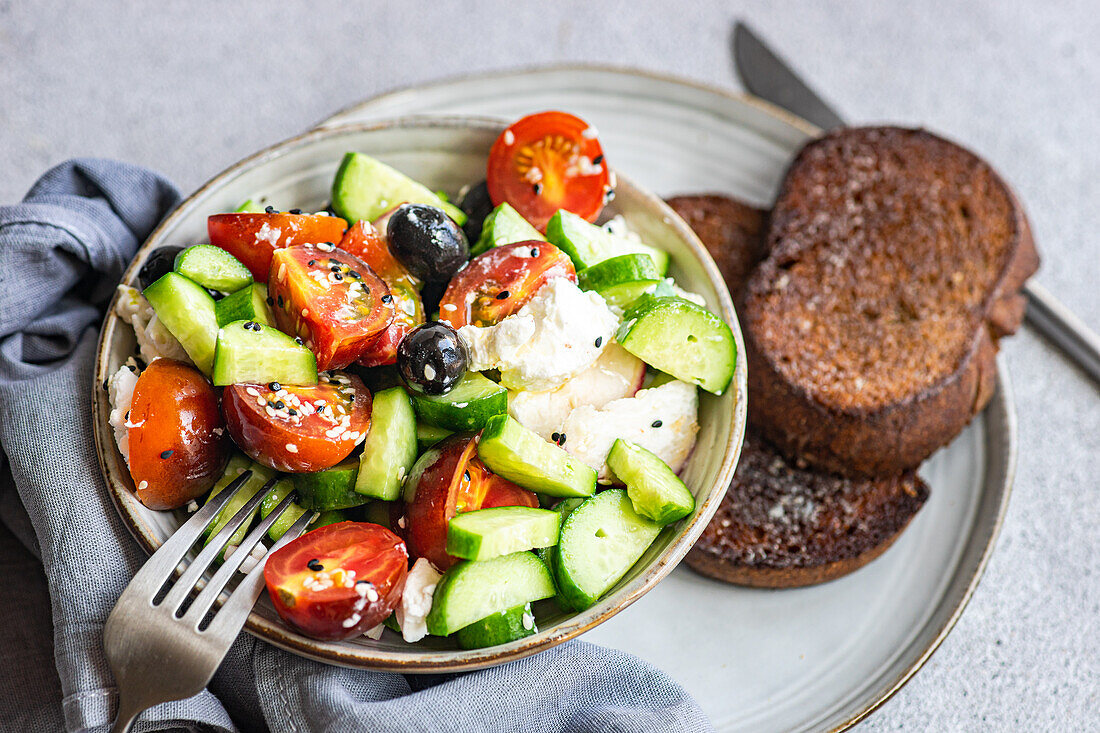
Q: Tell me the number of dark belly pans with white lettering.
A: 0